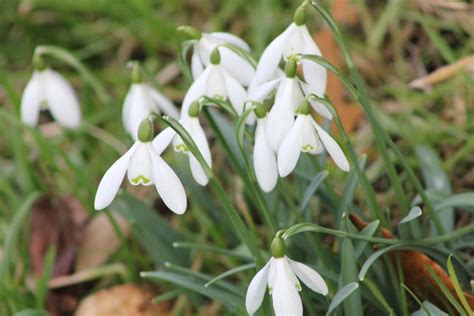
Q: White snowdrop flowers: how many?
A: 11